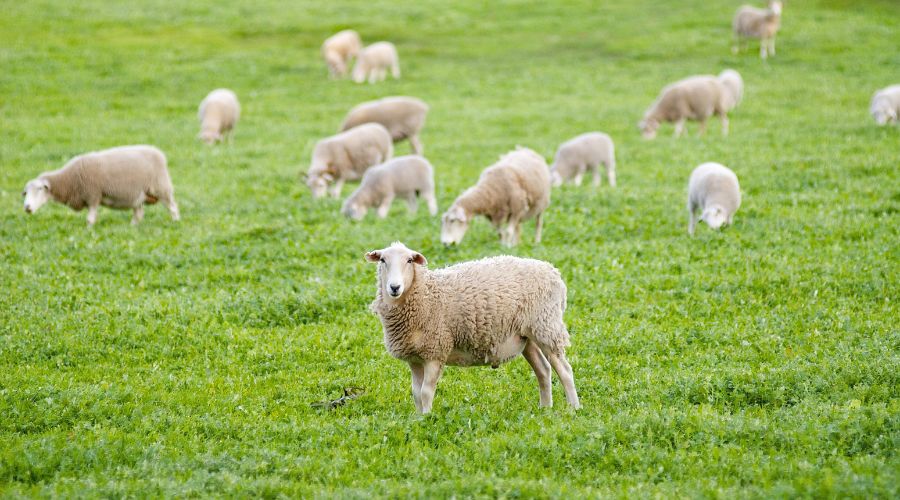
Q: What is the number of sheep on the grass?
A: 15